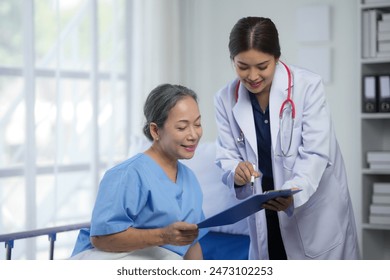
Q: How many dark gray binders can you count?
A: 2